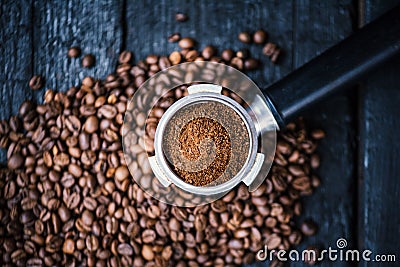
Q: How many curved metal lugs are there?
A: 3